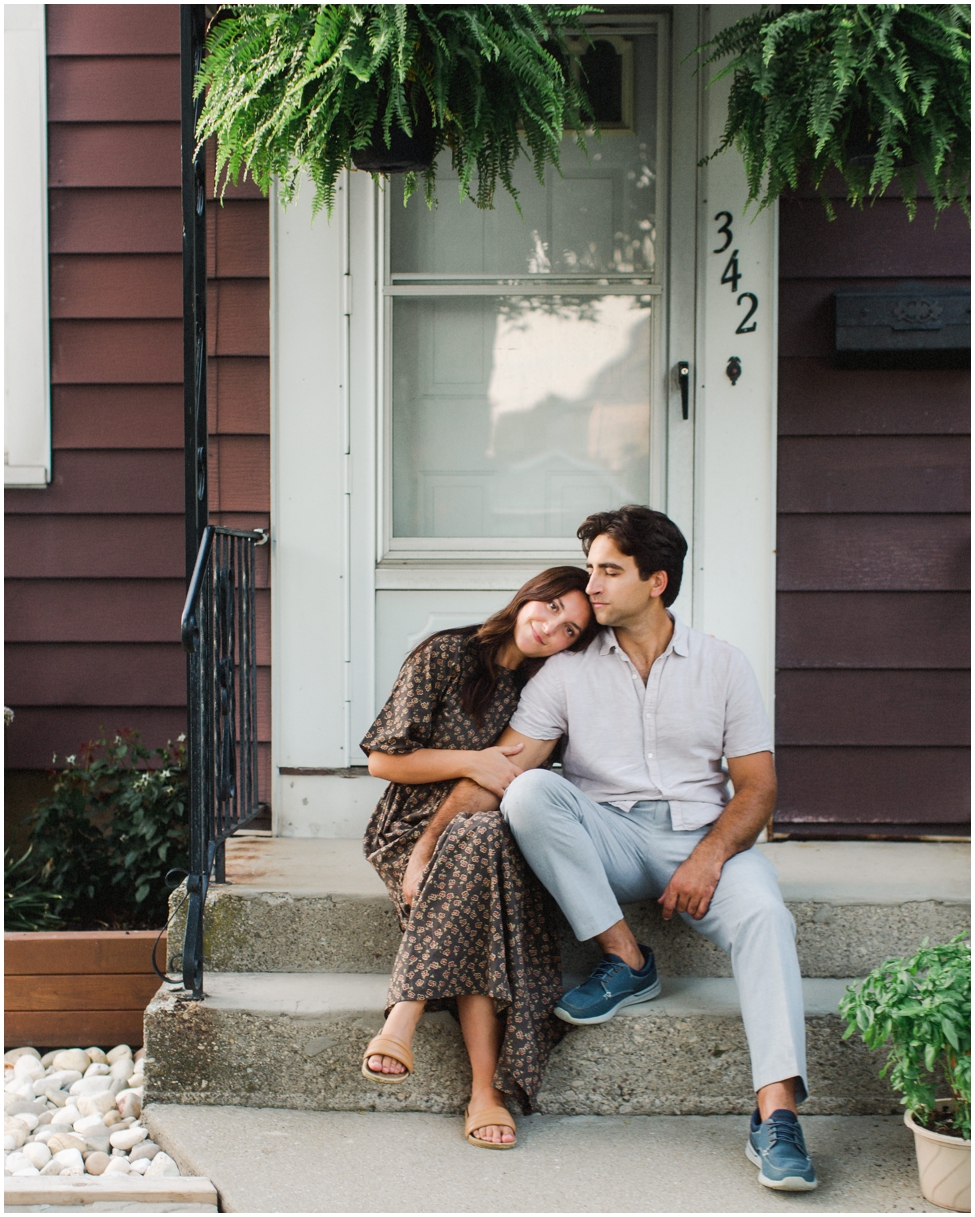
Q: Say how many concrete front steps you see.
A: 2